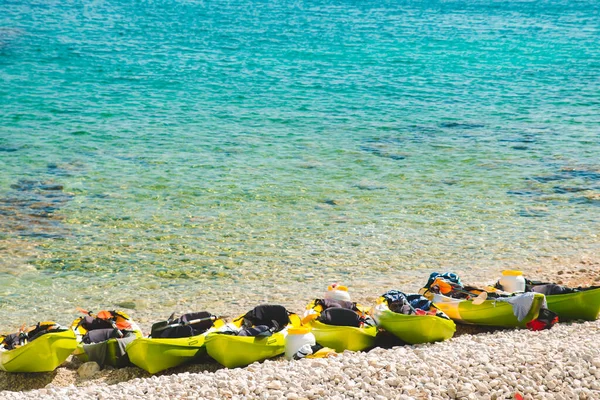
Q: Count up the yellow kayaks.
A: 8